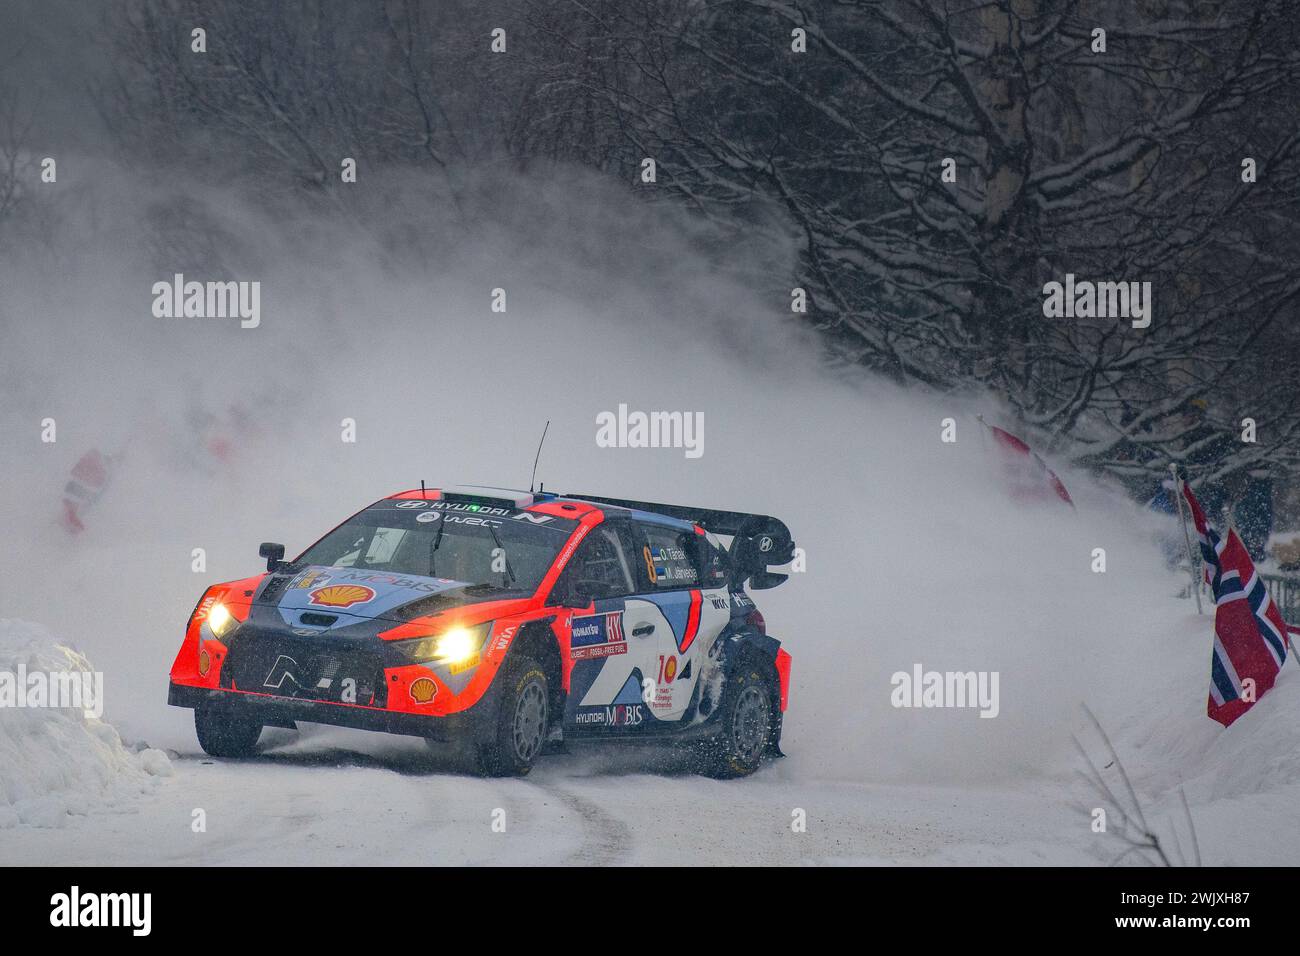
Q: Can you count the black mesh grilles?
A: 1